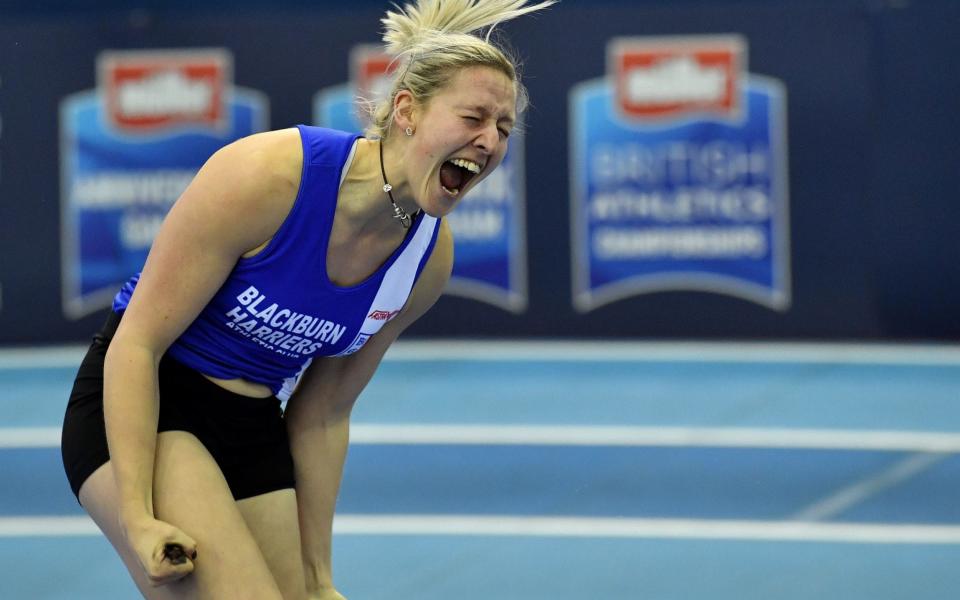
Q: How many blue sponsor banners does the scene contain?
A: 3